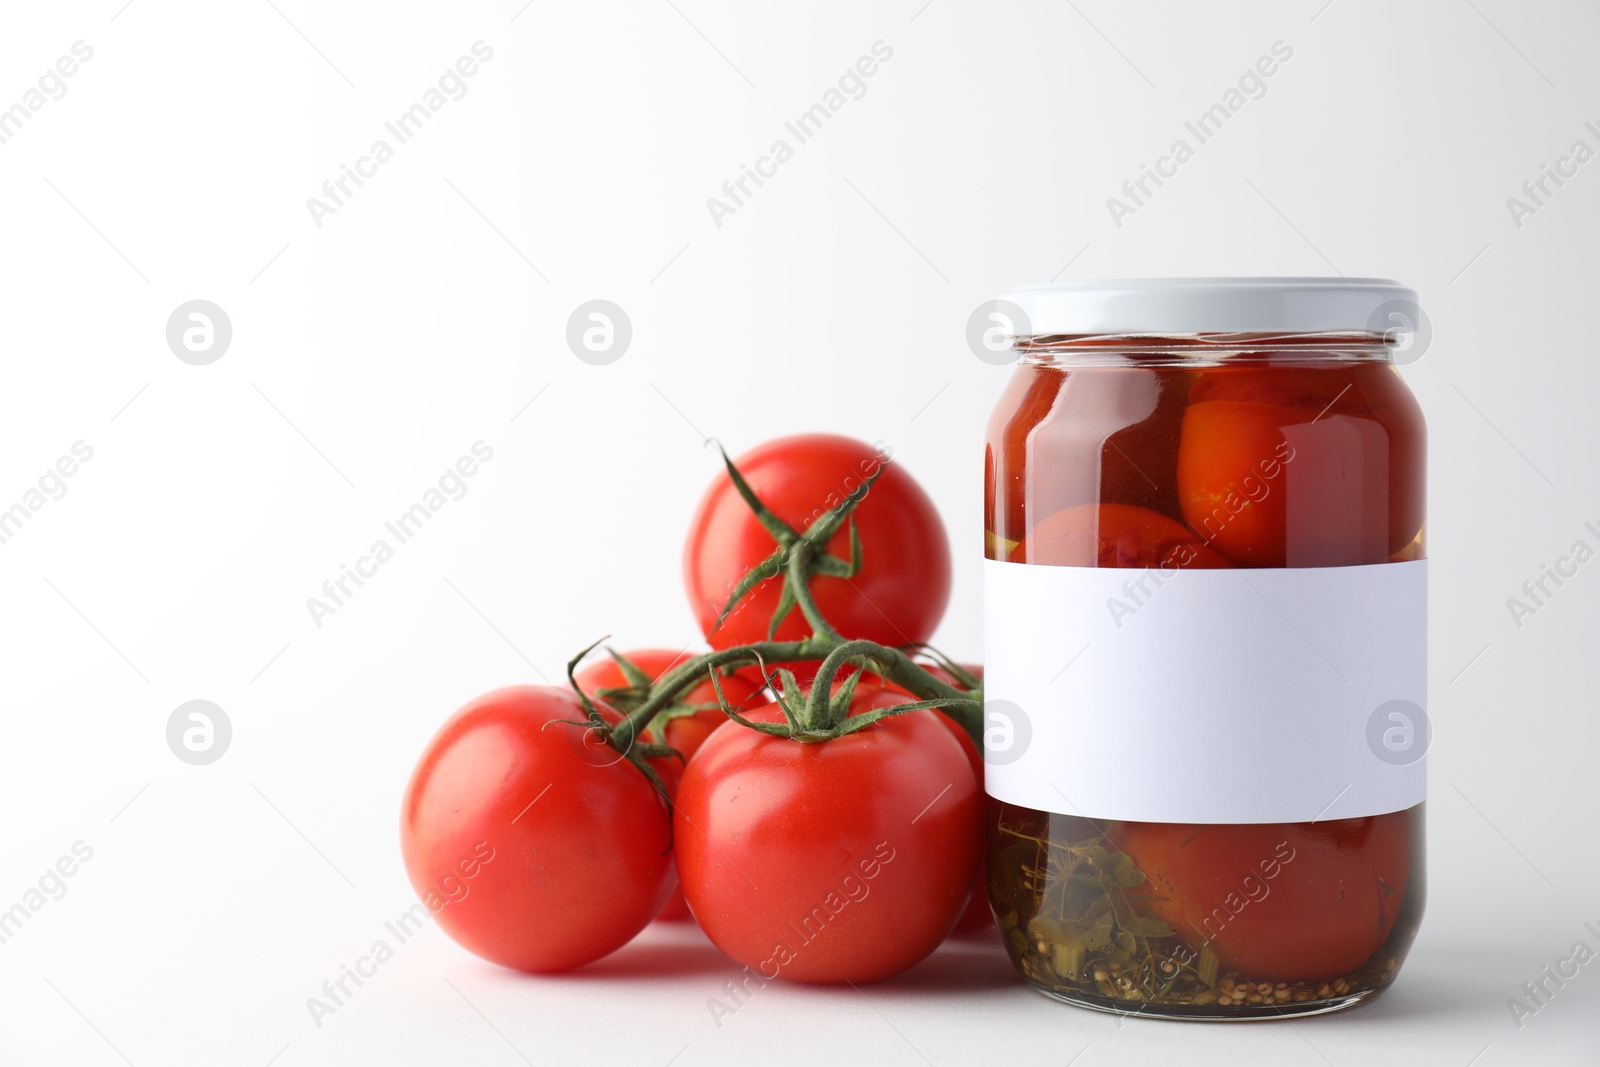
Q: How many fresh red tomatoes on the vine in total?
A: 5